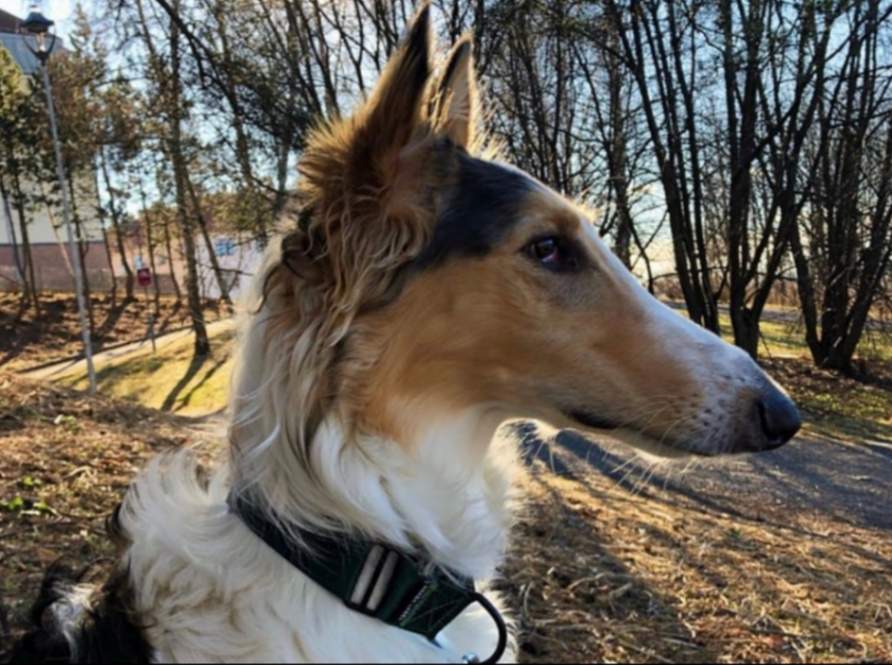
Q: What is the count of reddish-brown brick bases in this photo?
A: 1